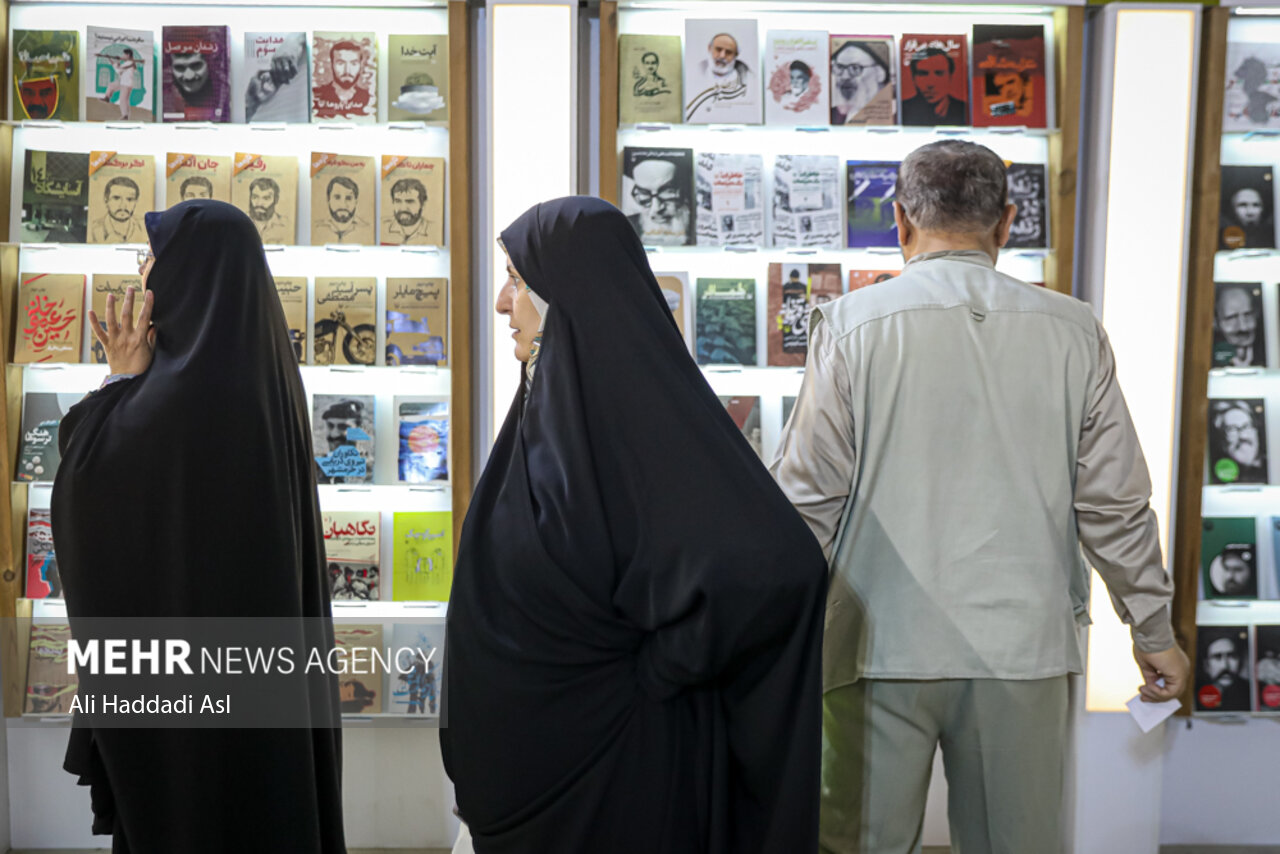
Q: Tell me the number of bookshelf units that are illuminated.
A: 3